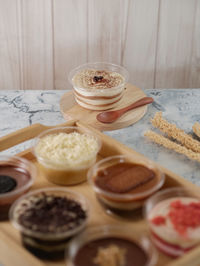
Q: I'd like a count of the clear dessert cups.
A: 7